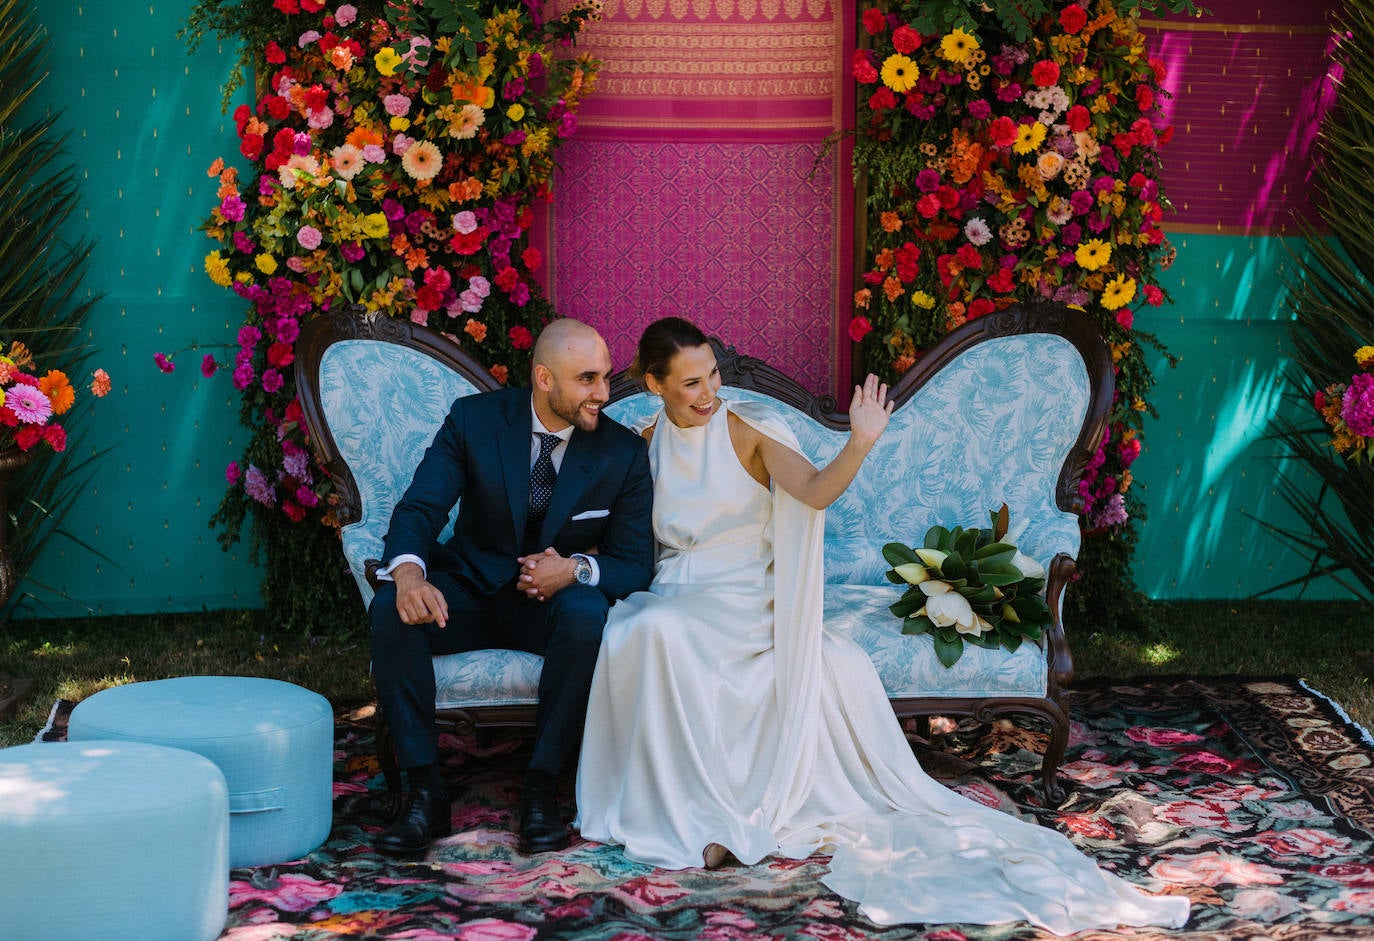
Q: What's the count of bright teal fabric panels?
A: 2